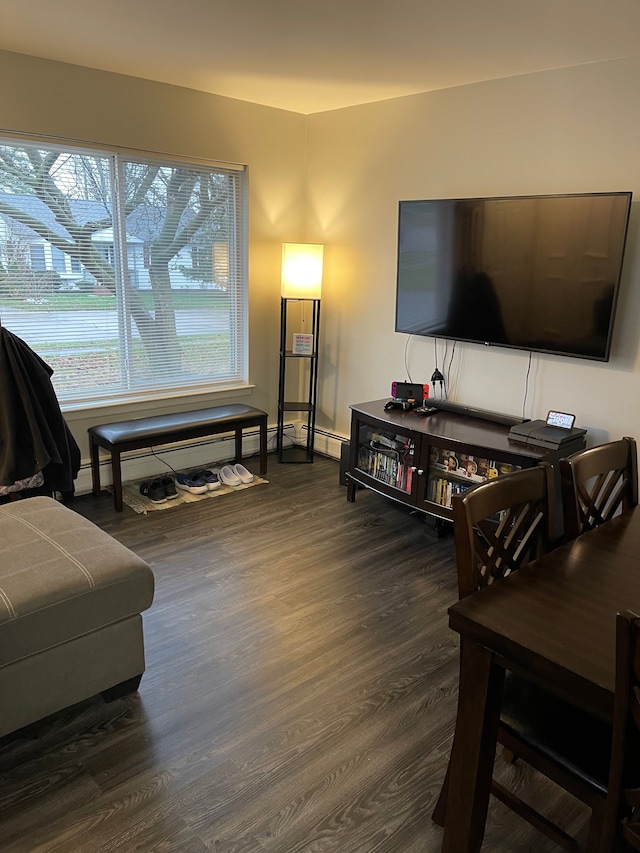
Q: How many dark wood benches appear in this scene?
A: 1